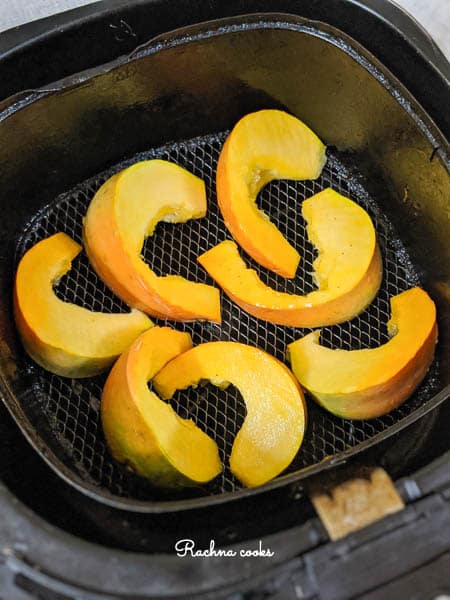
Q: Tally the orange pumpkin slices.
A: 7